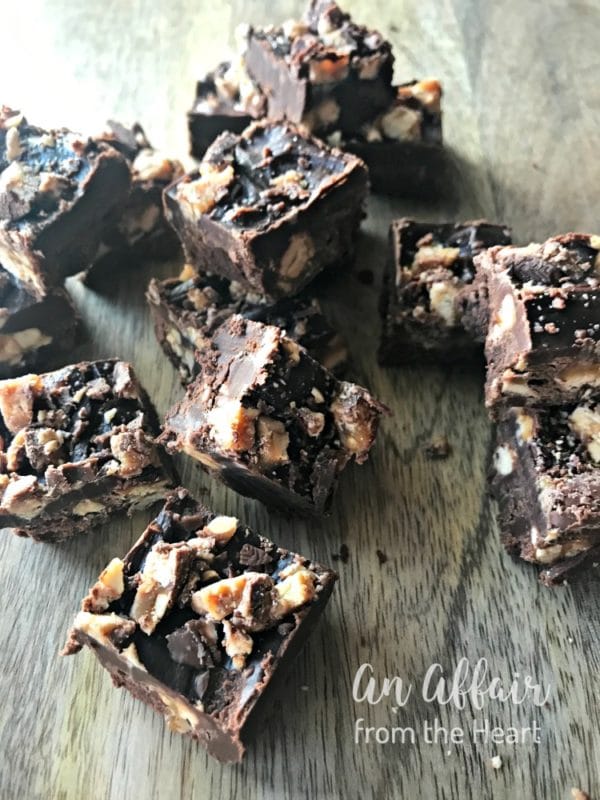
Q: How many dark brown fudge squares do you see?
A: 14